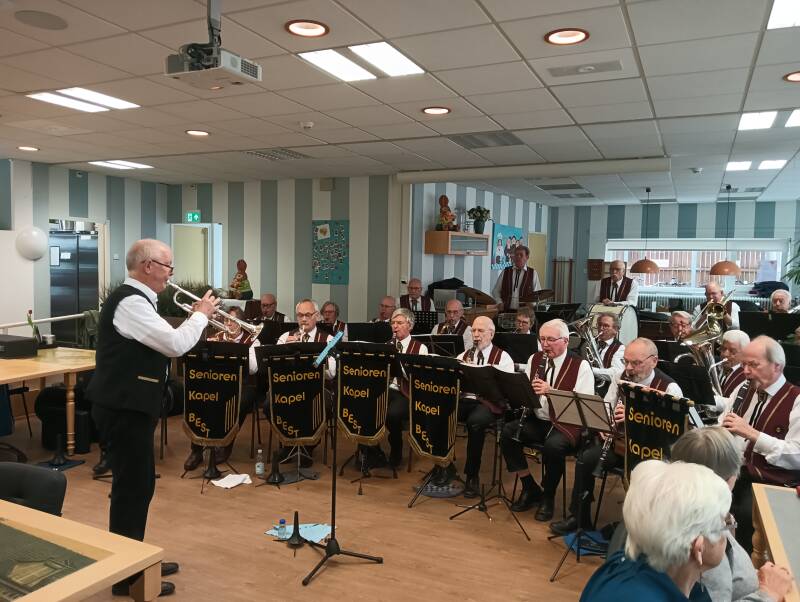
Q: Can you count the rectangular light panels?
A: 11